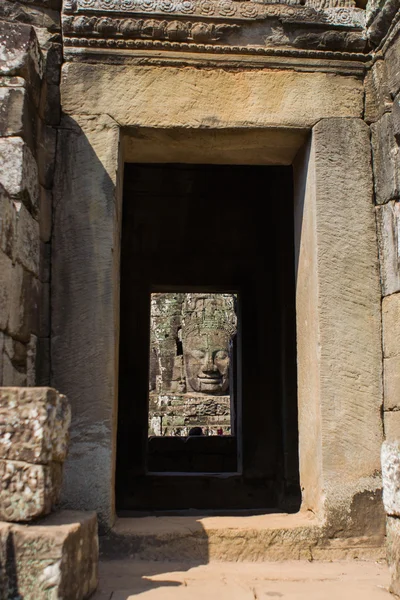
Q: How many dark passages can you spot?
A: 1